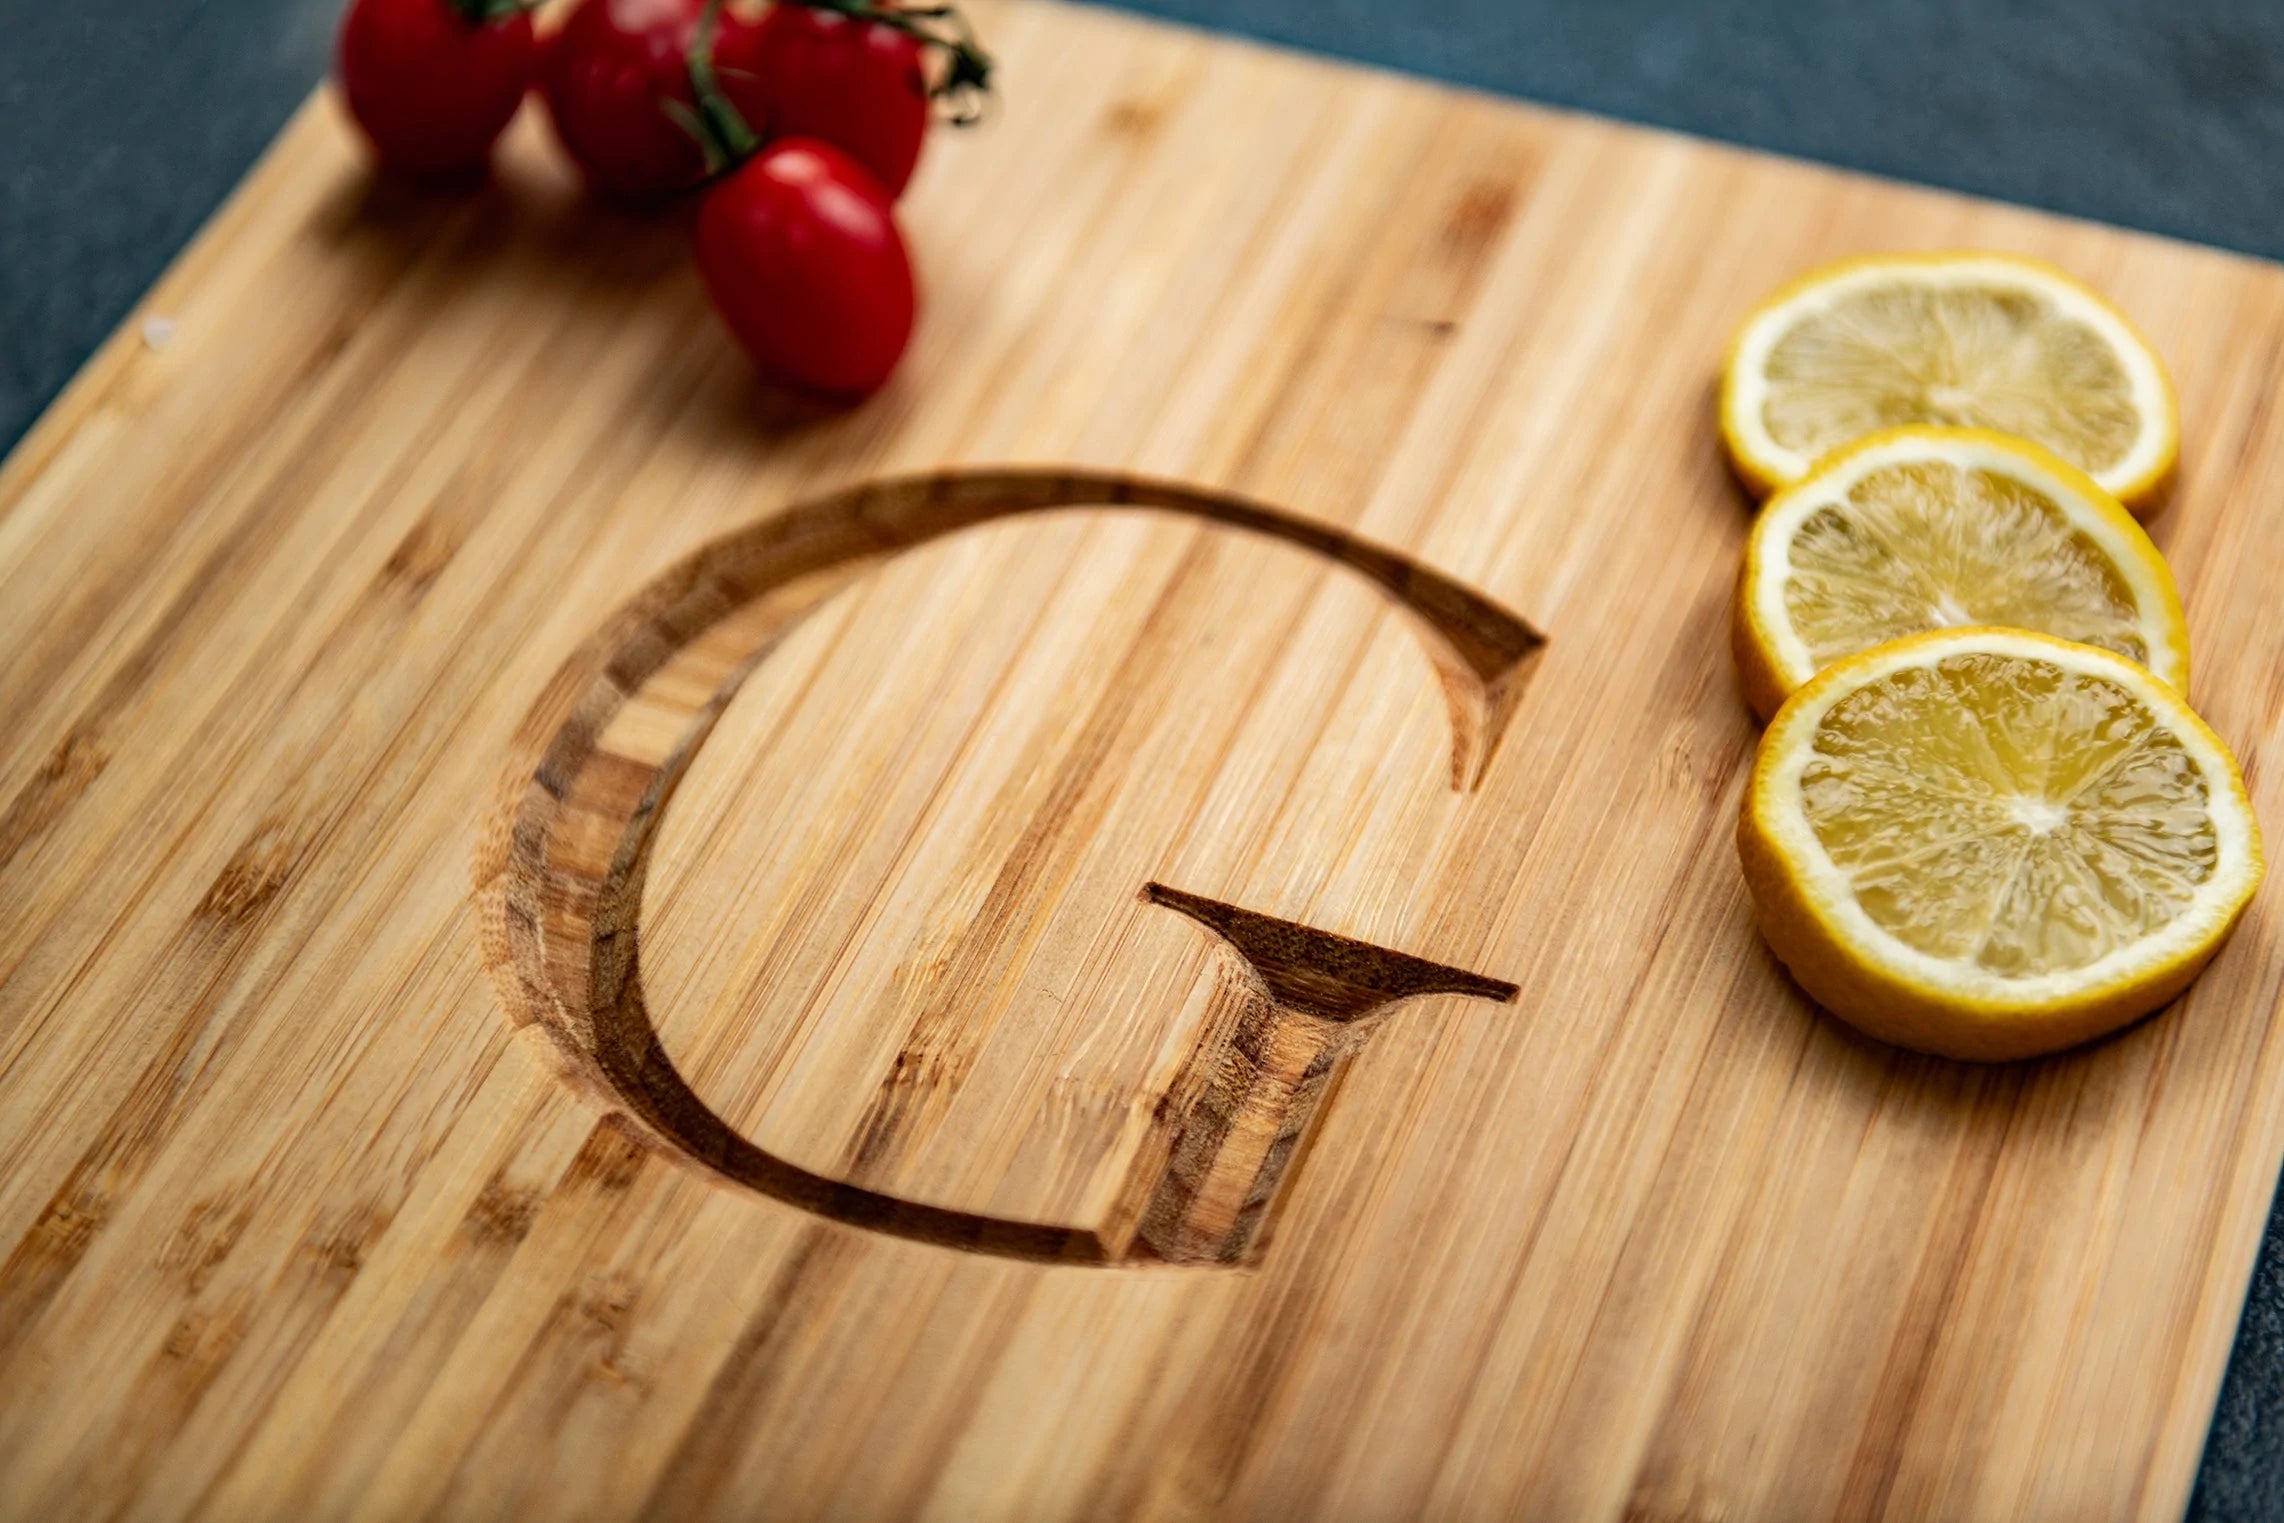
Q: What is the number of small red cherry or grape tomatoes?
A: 4